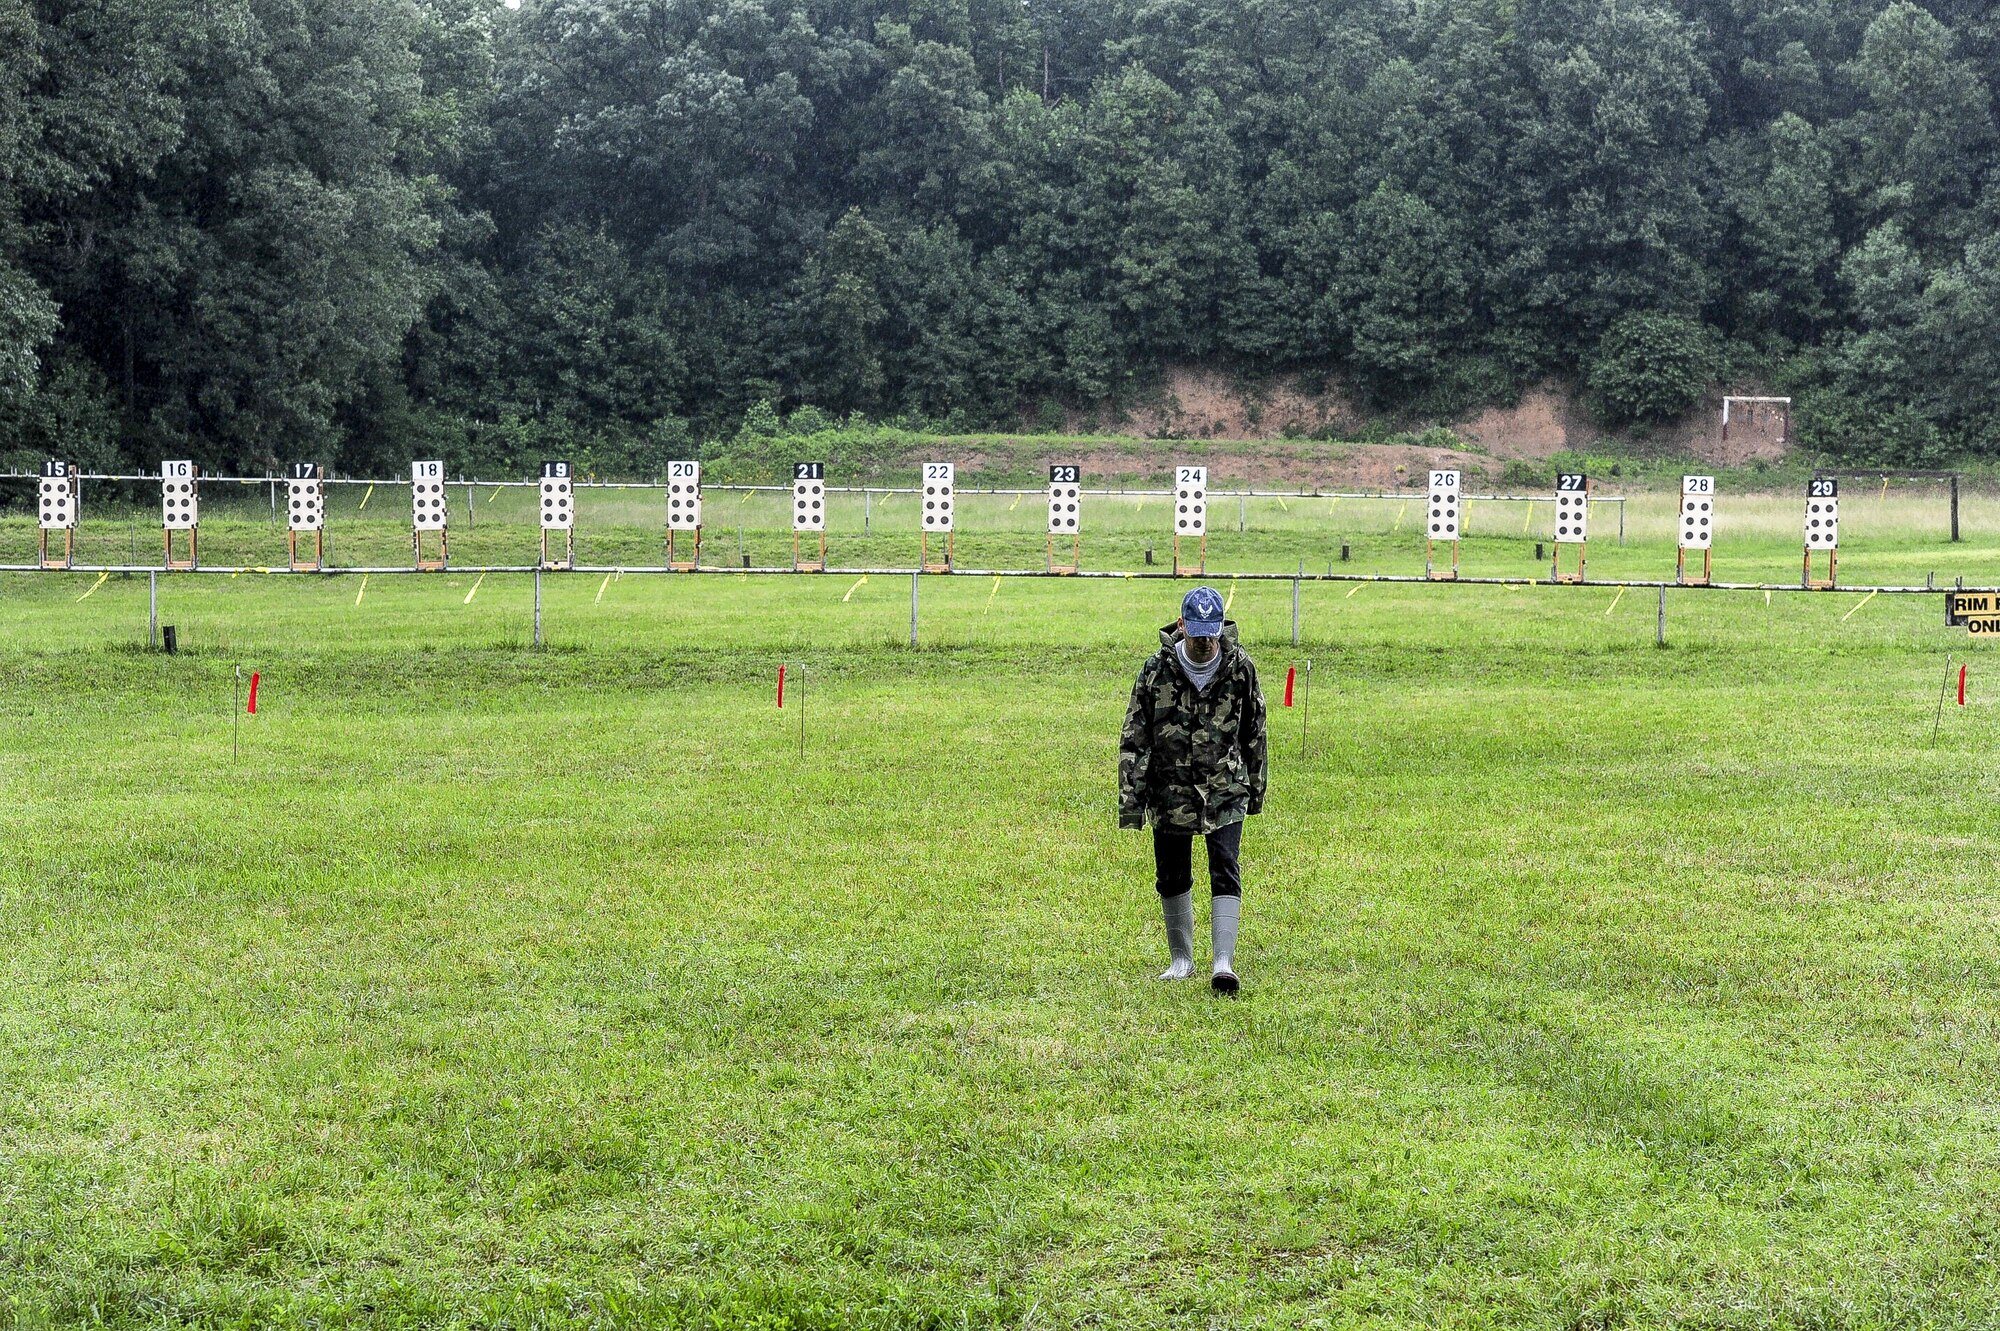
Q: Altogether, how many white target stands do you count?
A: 14